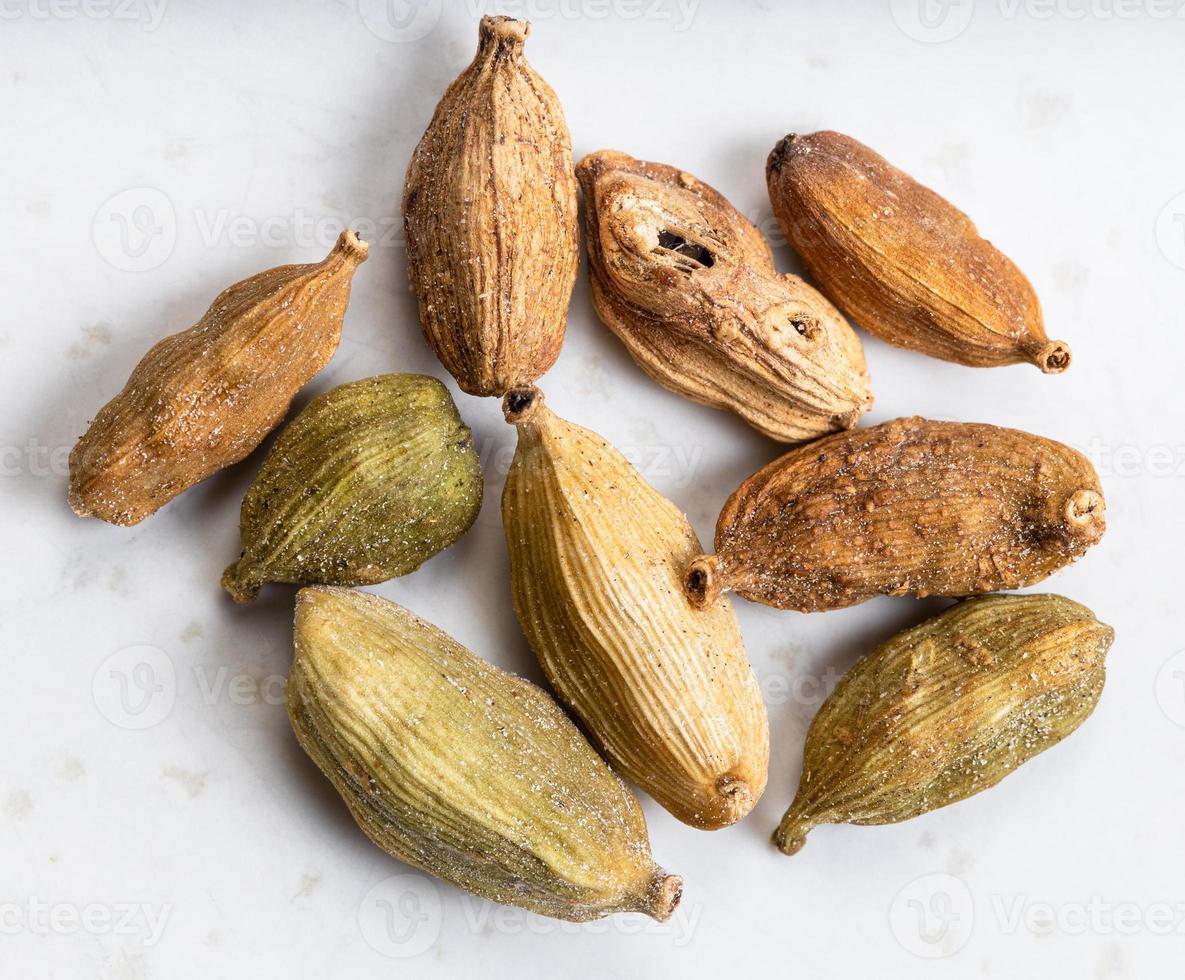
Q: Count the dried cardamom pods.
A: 9